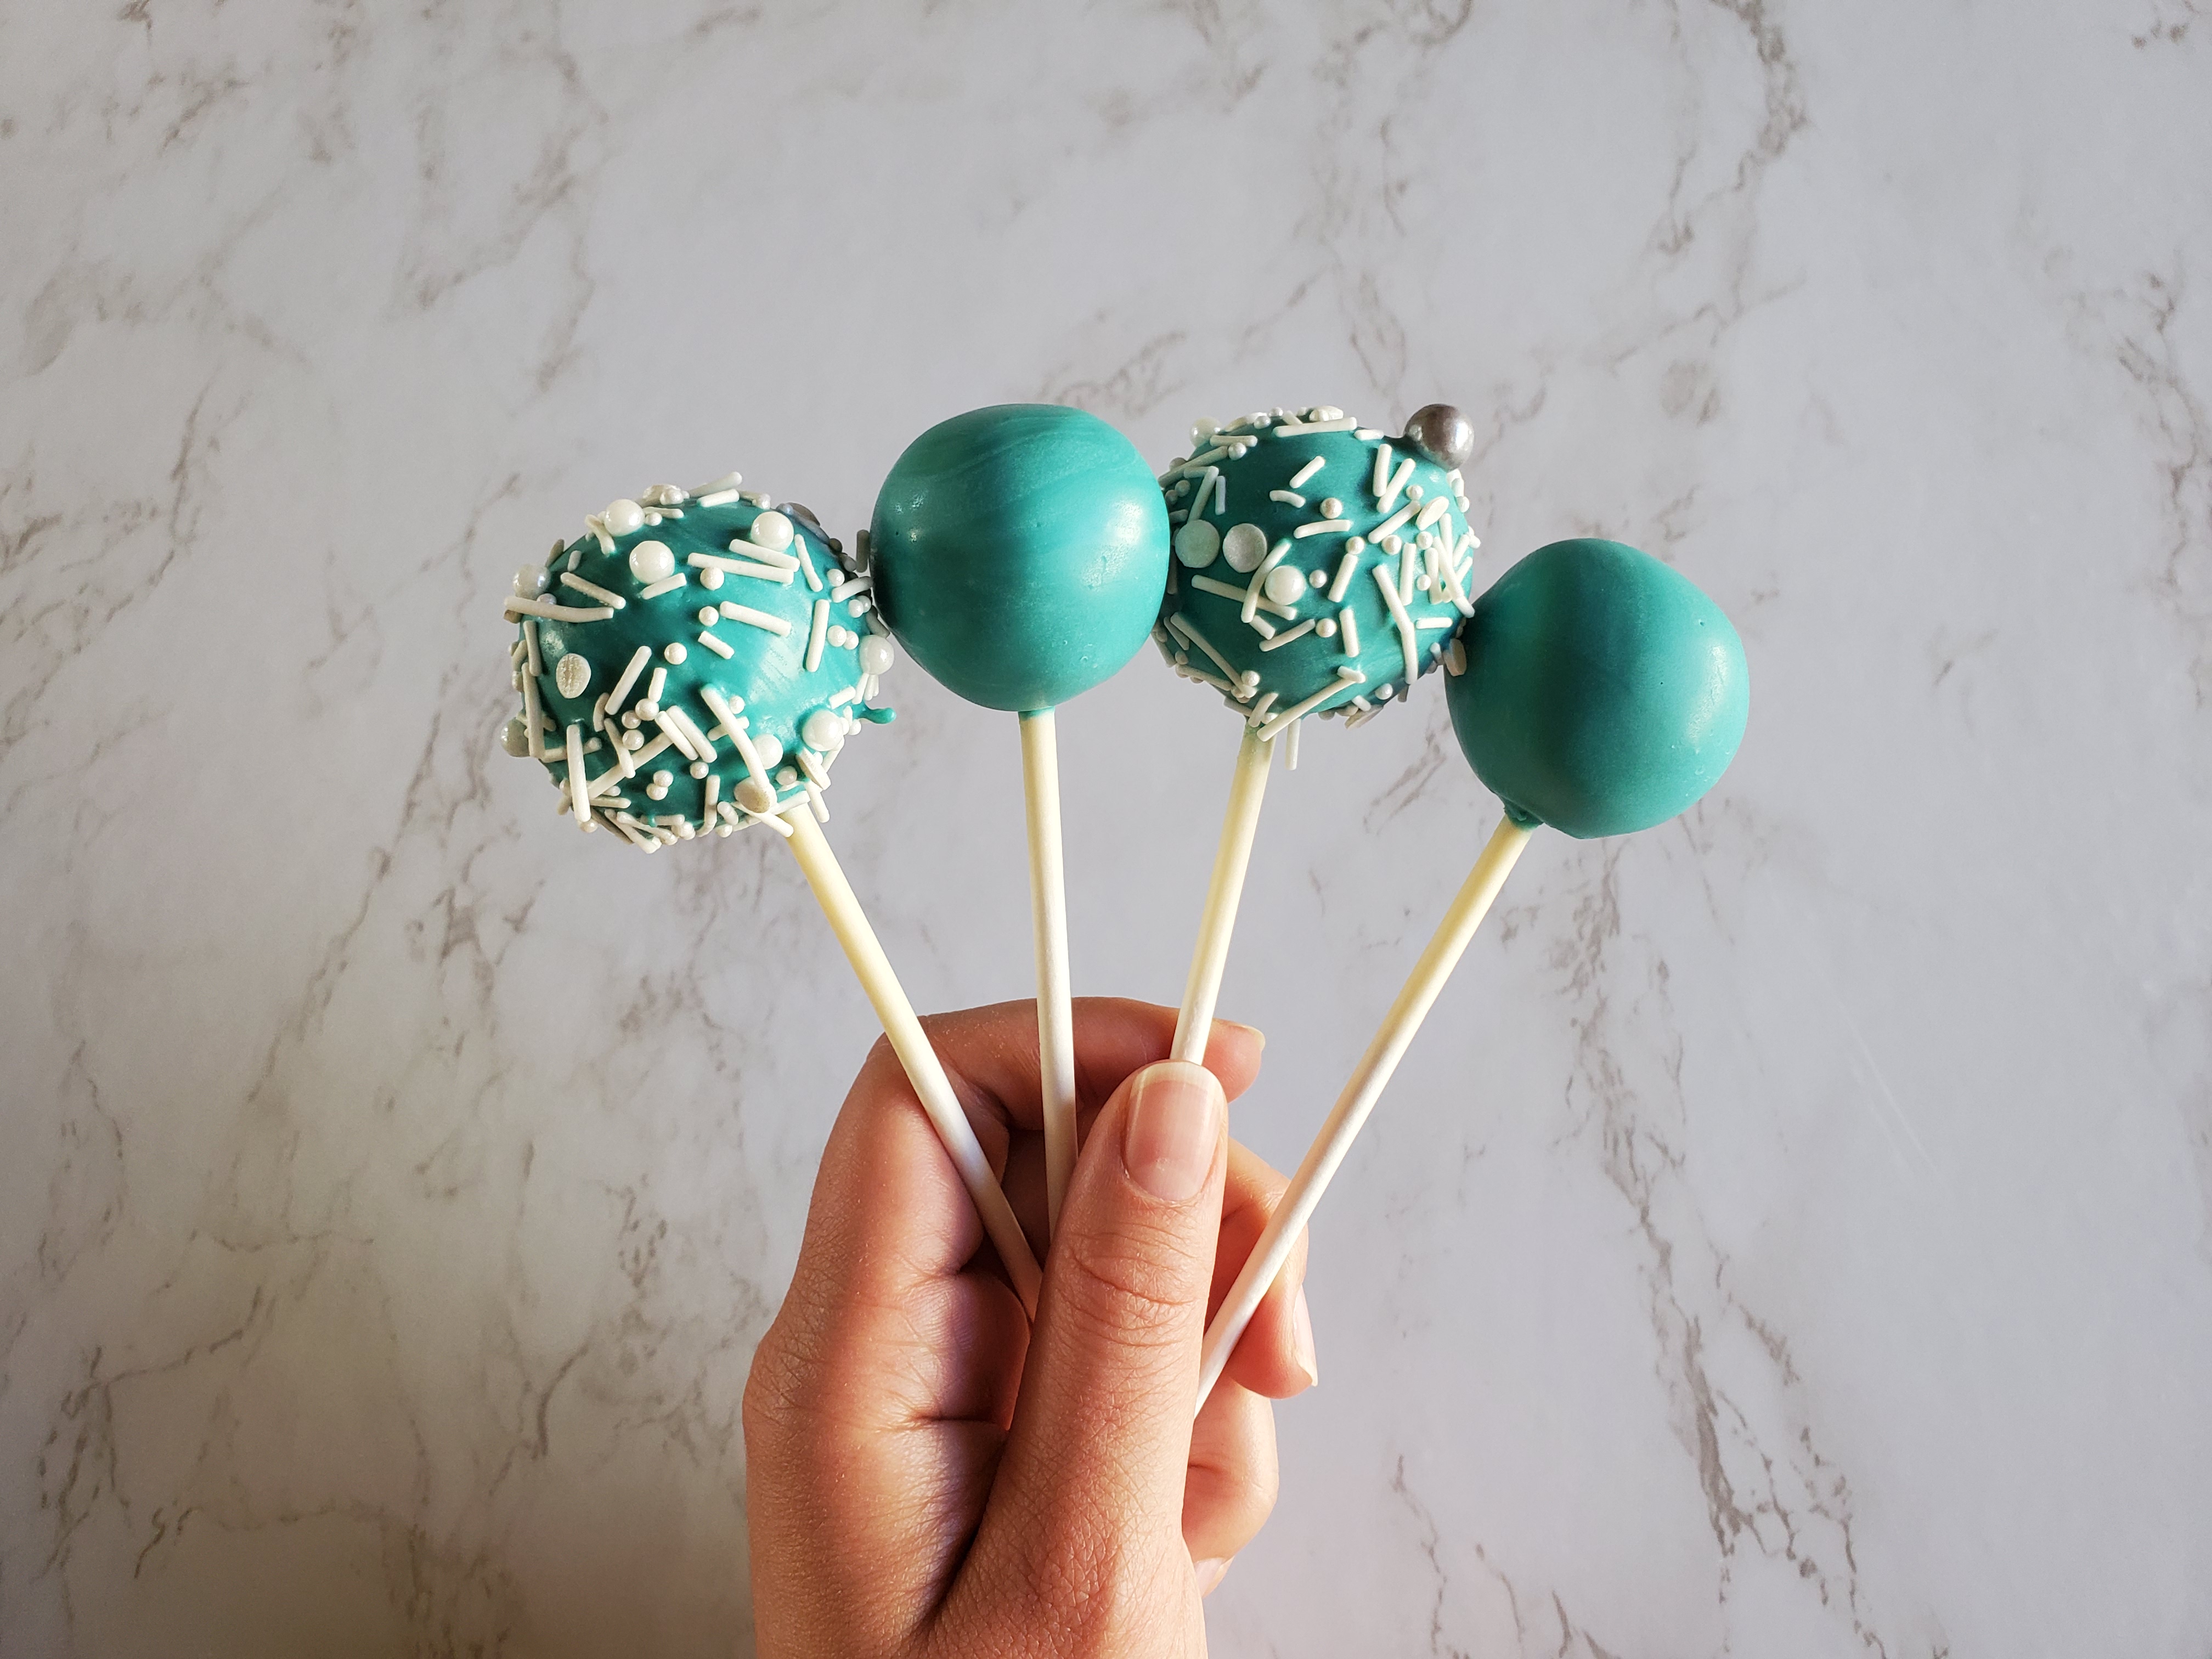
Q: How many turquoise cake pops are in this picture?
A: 4